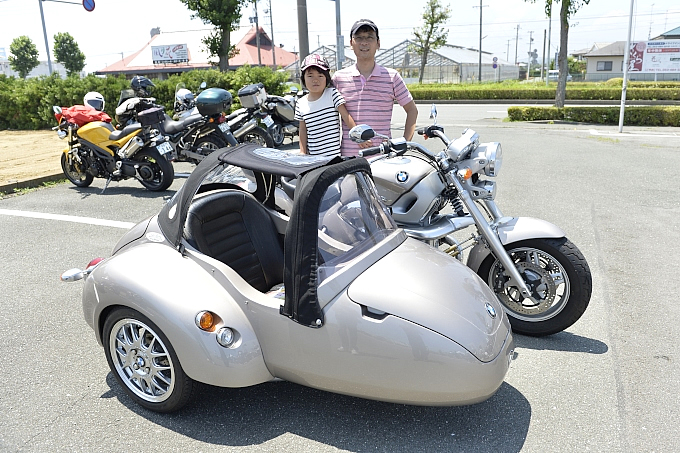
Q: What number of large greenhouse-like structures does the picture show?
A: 2